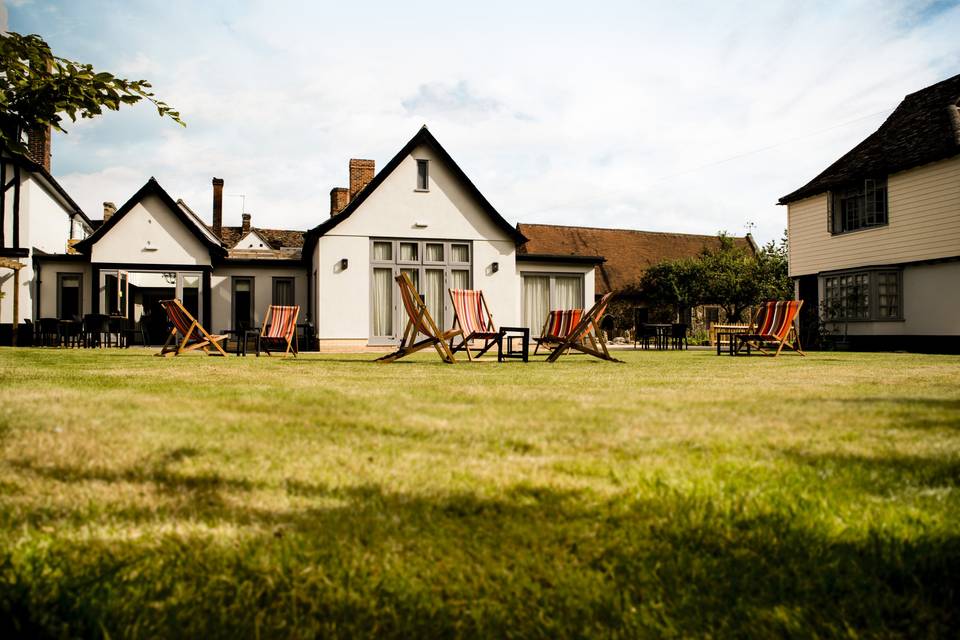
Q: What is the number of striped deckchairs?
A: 7